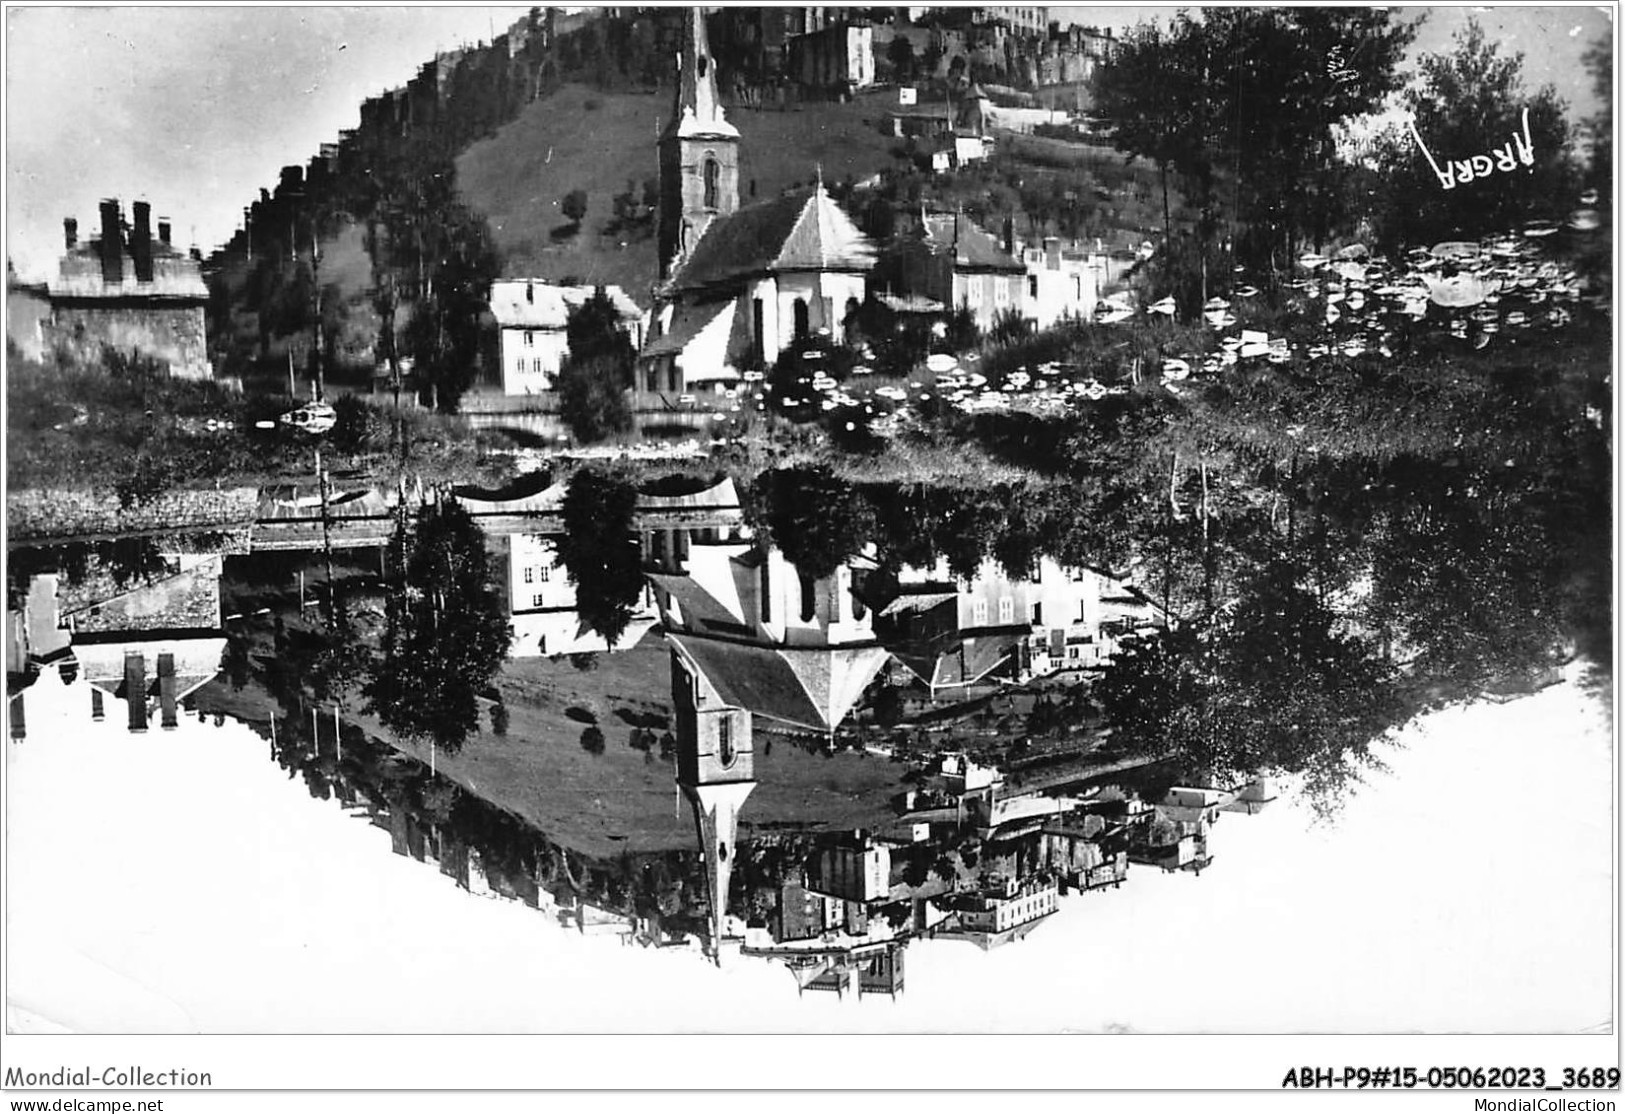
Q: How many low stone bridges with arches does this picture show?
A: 1